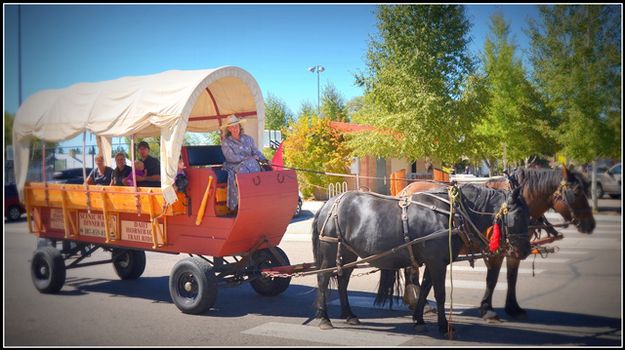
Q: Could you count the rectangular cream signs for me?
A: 3